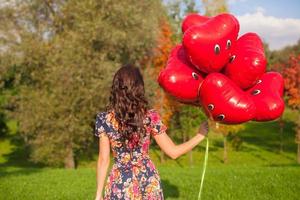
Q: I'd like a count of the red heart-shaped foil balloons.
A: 6